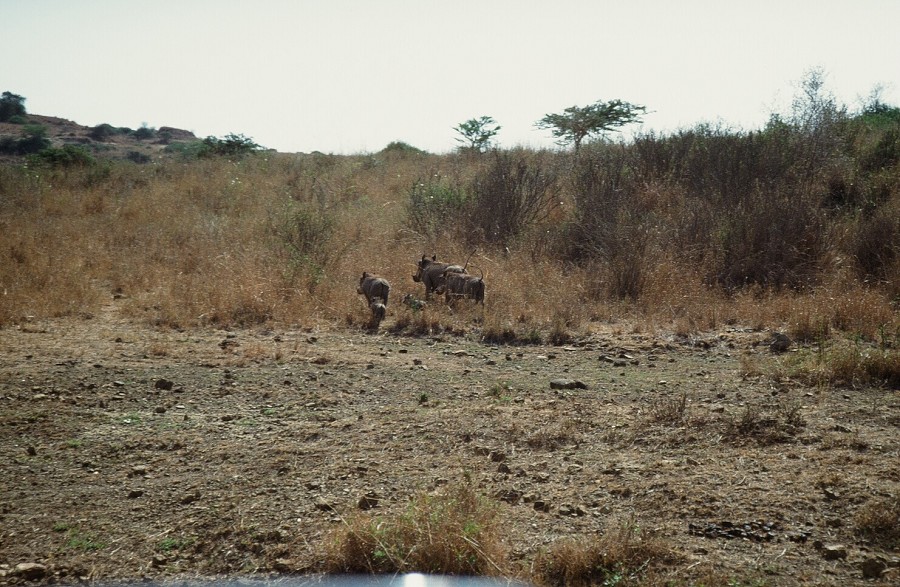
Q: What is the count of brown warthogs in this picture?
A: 5